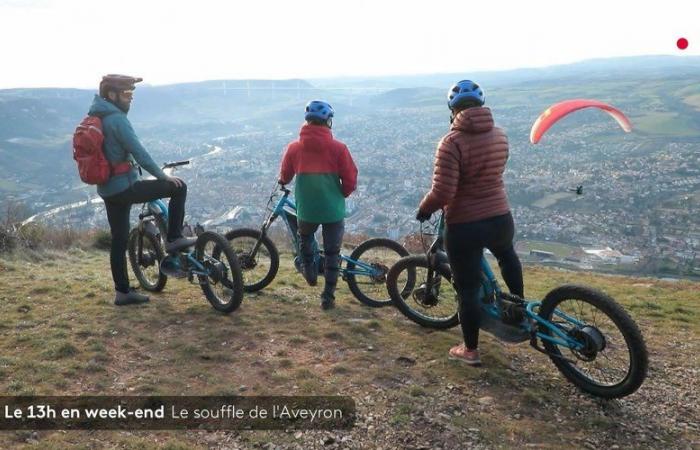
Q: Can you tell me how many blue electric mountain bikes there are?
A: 3